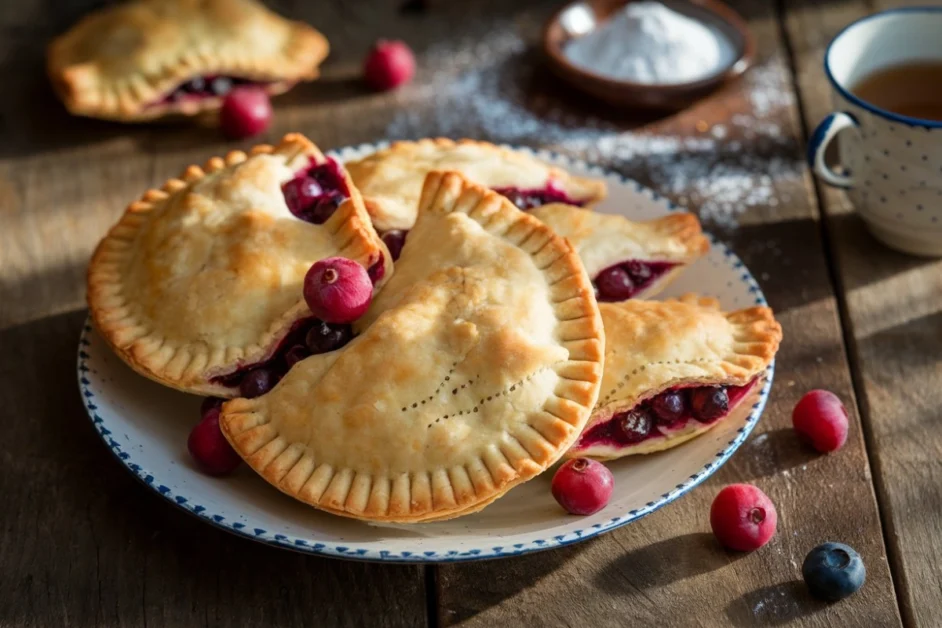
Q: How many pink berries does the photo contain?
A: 7